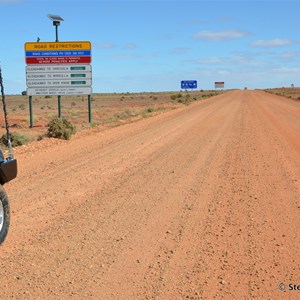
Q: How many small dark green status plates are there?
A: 3